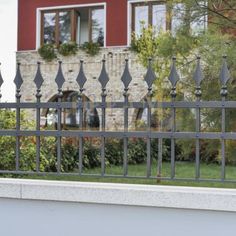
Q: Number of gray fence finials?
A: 11